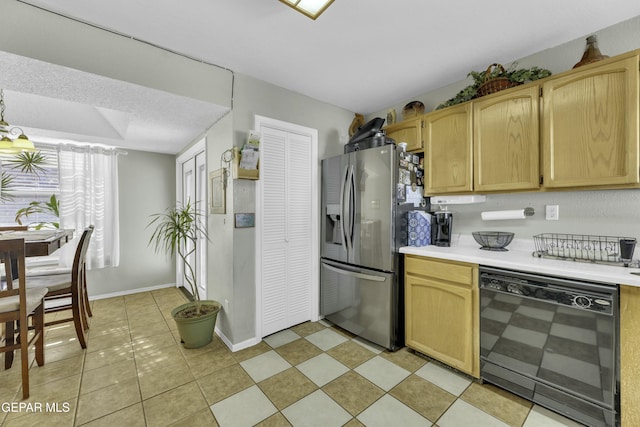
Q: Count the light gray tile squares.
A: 13